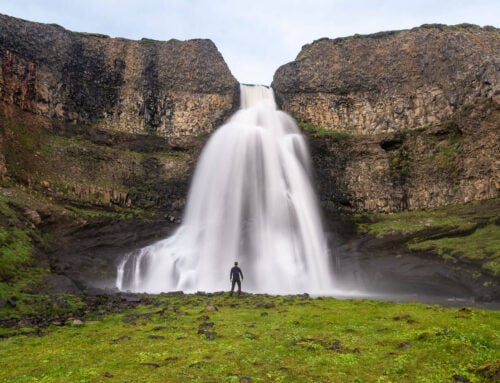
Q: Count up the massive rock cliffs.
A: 2